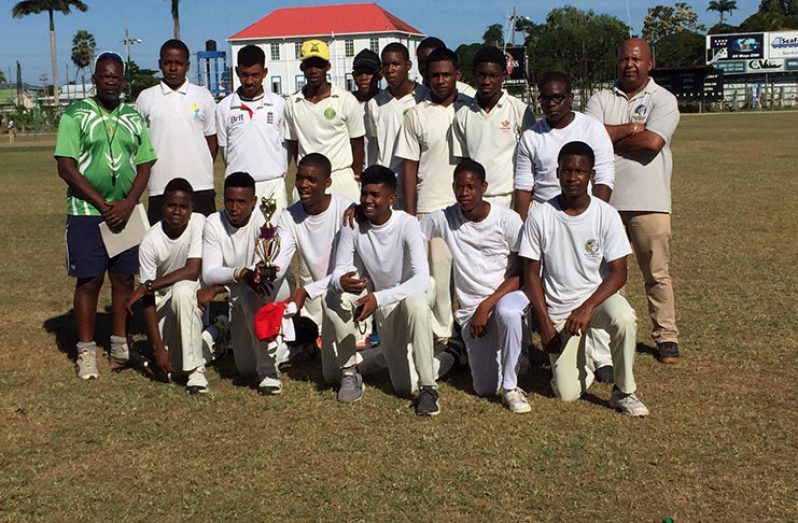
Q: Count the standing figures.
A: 11